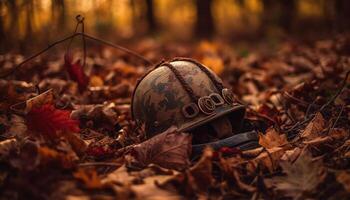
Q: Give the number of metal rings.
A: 4